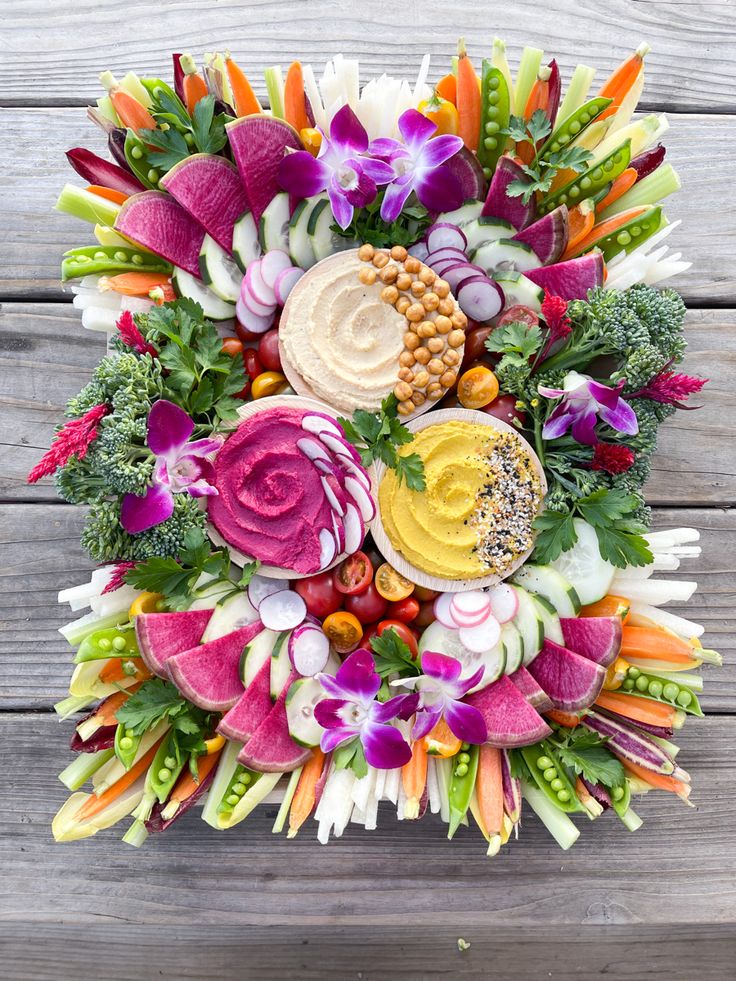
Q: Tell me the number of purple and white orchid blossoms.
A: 6